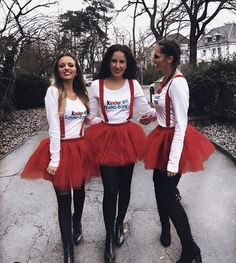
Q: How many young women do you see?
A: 3